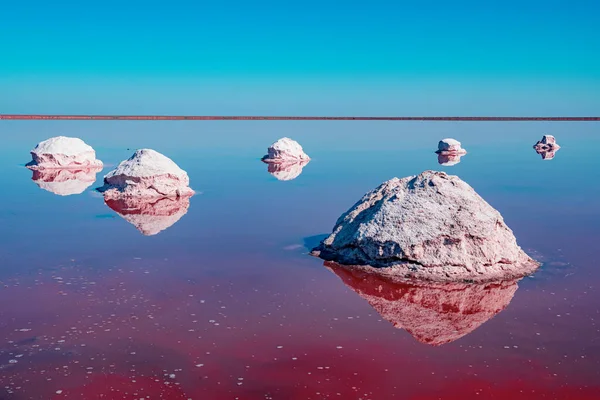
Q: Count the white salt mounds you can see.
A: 6